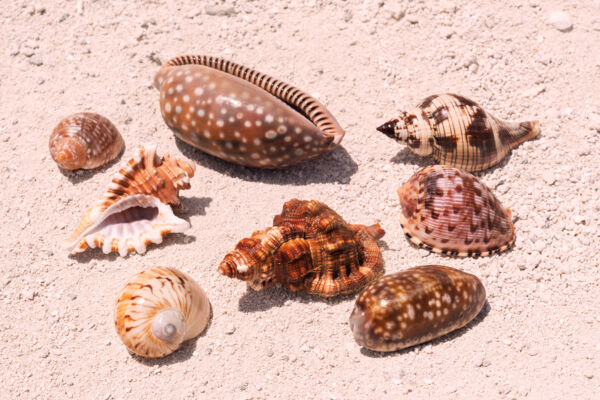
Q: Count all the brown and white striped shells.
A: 2